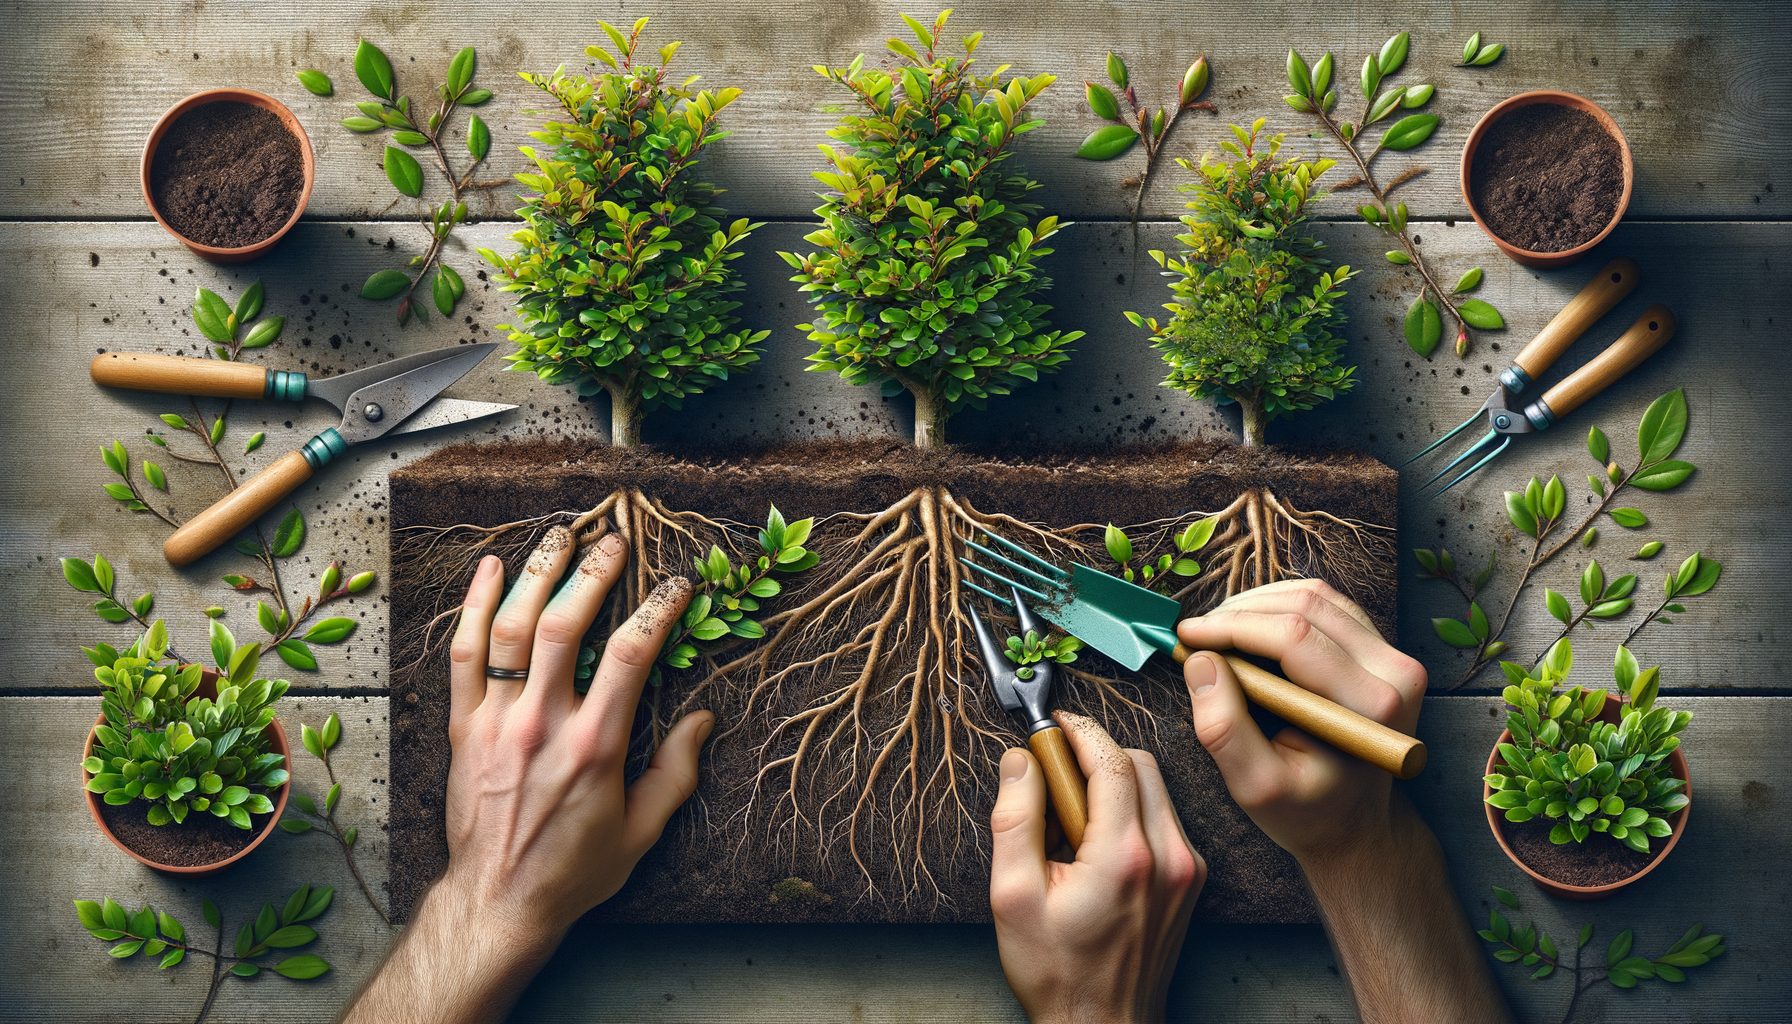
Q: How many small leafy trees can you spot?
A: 3